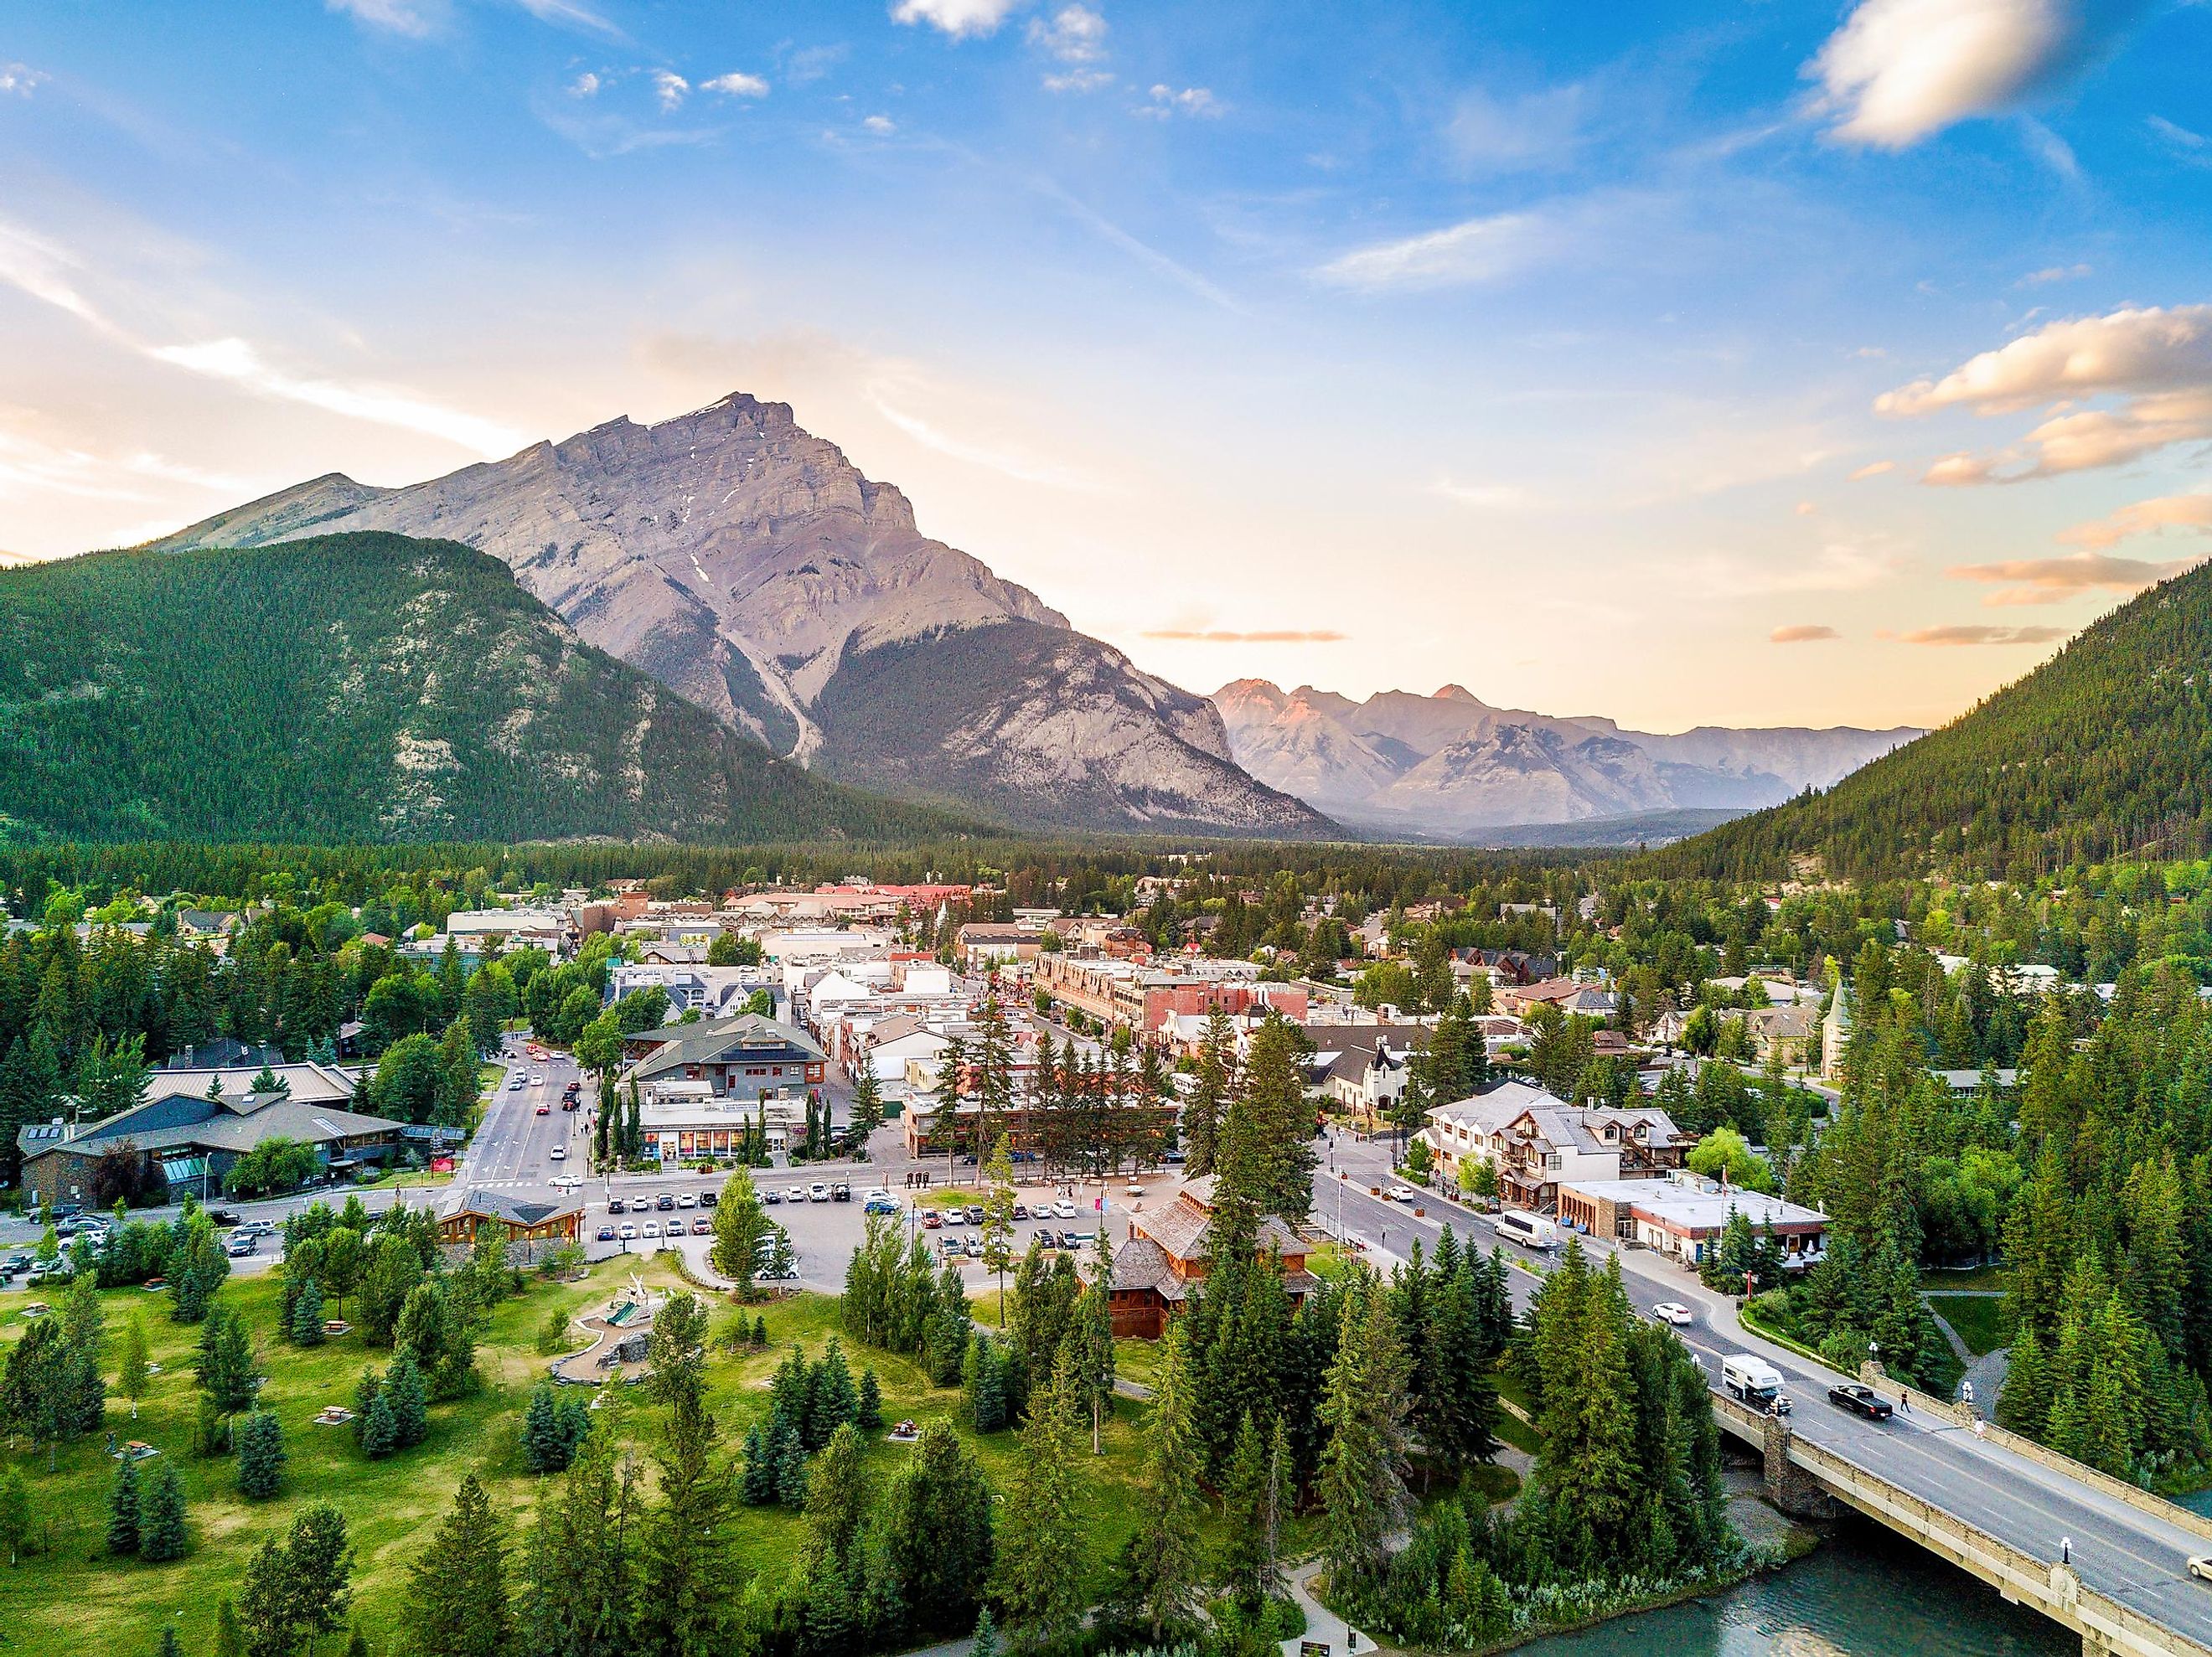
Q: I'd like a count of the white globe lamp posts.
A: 5